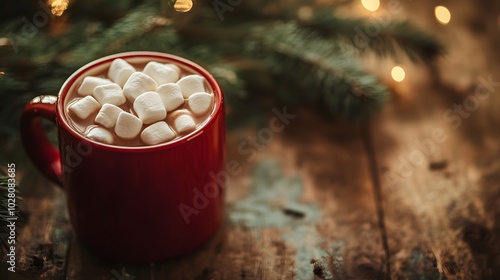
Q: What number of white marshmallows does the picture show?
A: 15